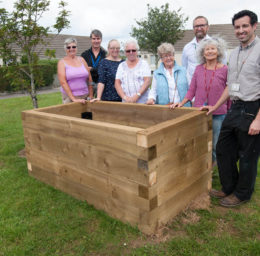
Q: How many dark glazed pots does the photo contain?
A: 0